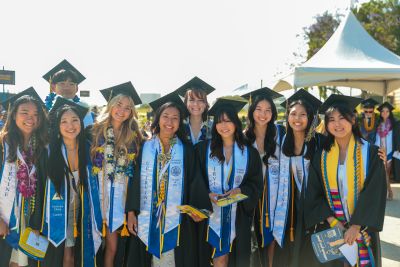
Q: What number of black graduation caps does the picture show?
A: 12